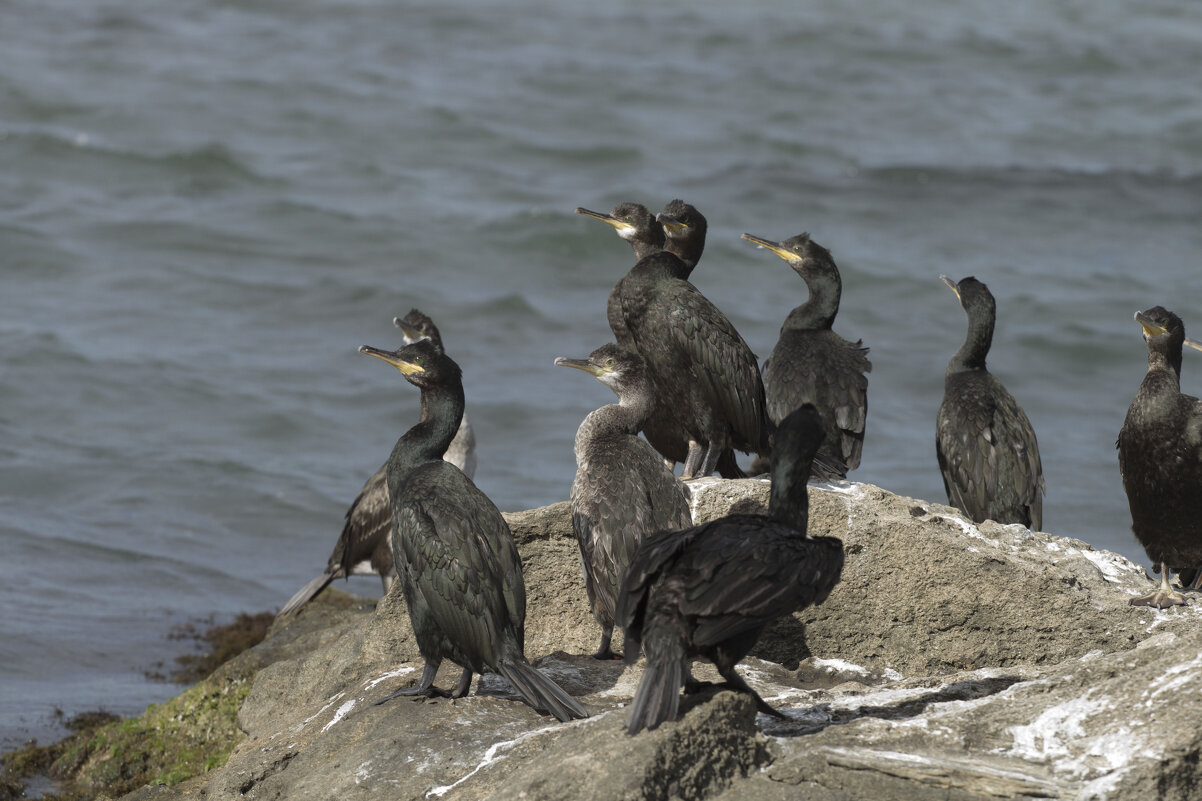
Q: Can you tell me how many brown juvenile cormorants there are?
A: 2